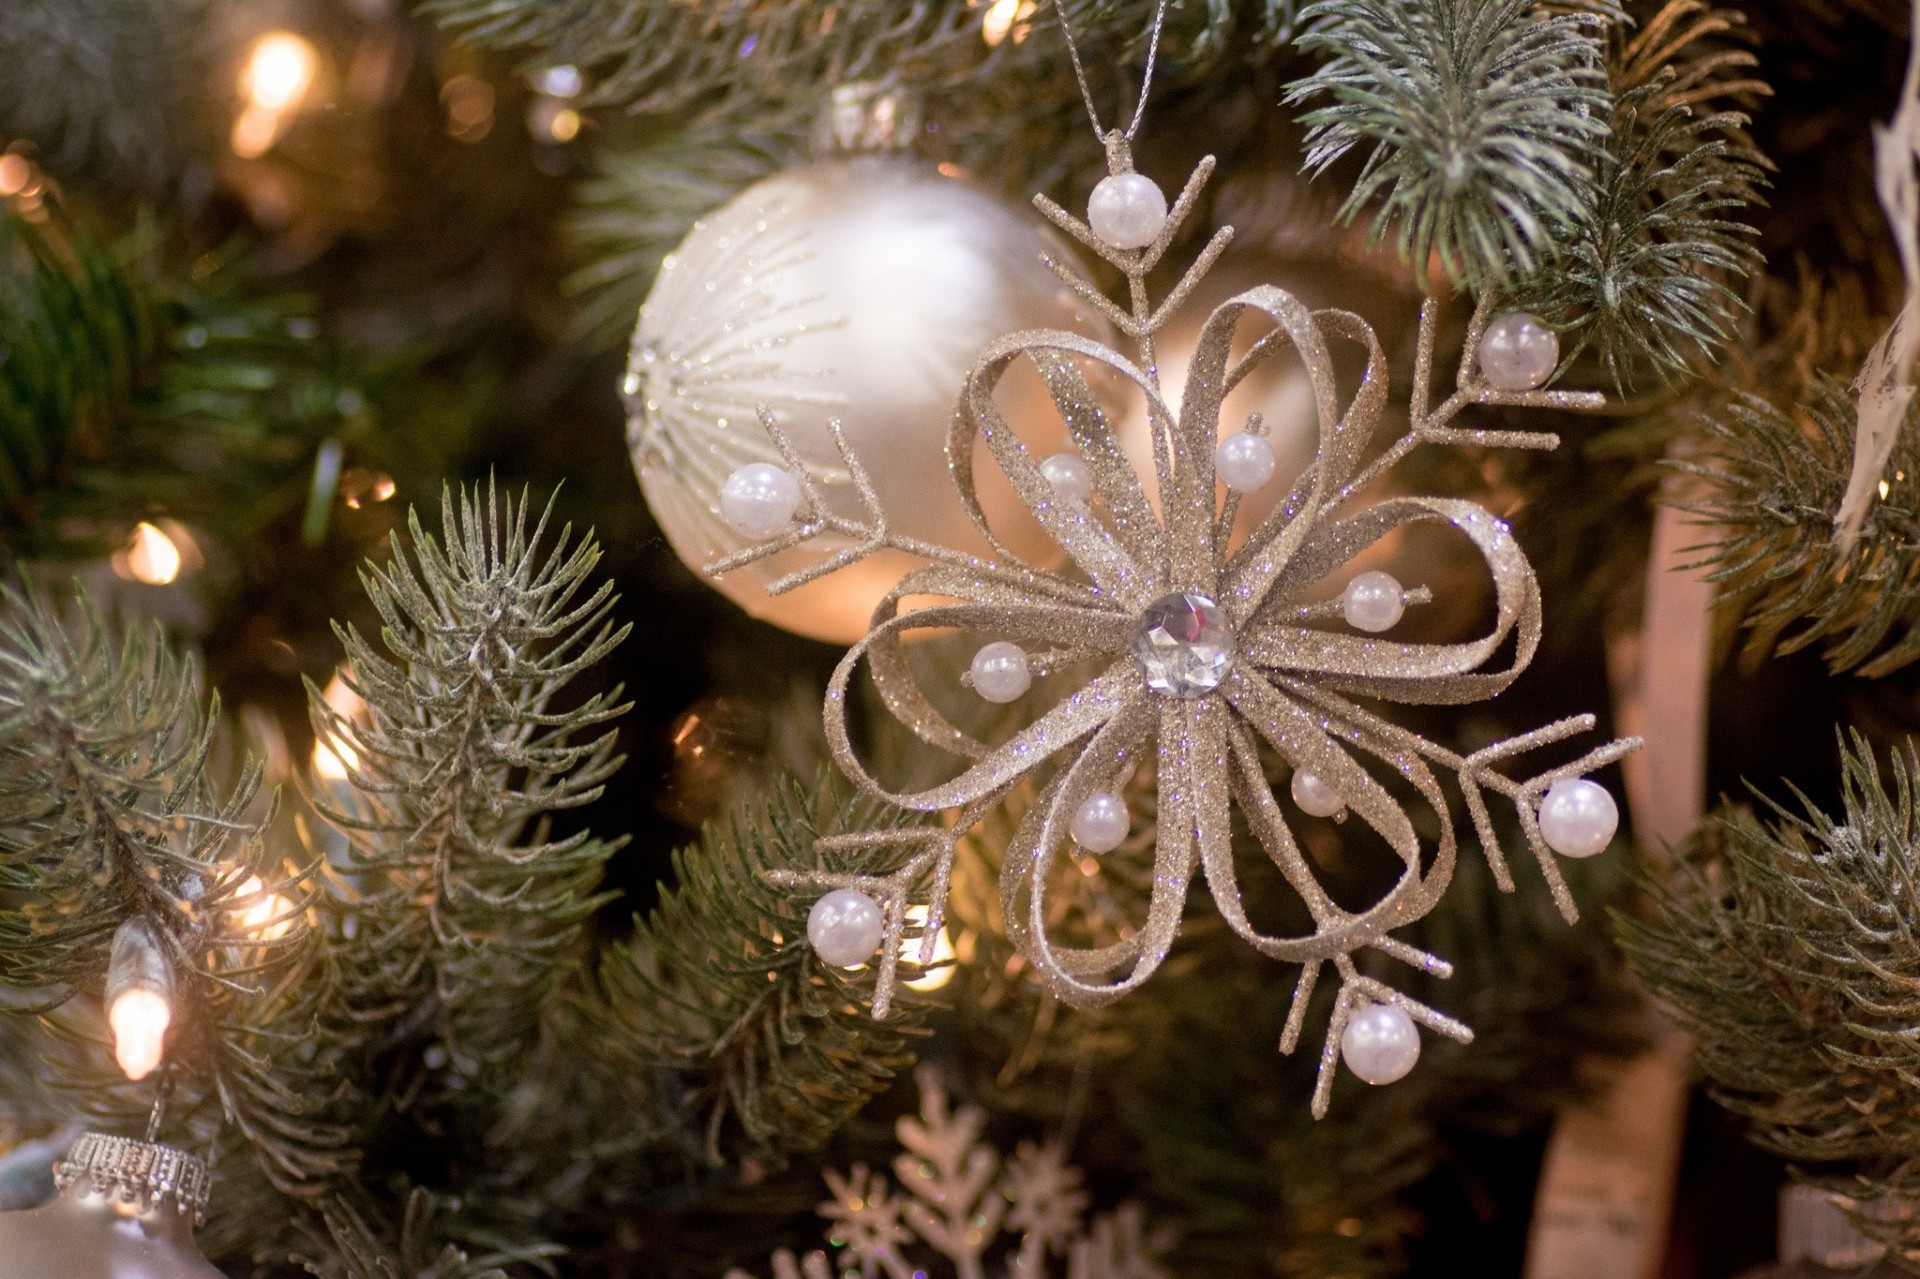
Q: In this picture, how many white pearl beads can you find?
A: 12